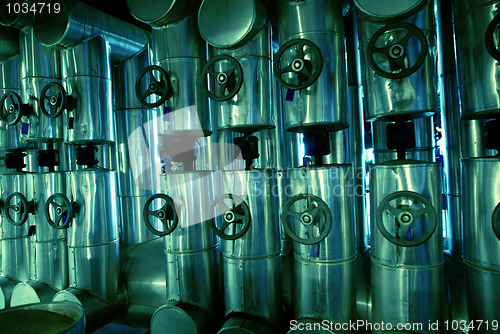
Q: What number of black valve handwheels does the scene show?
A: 14